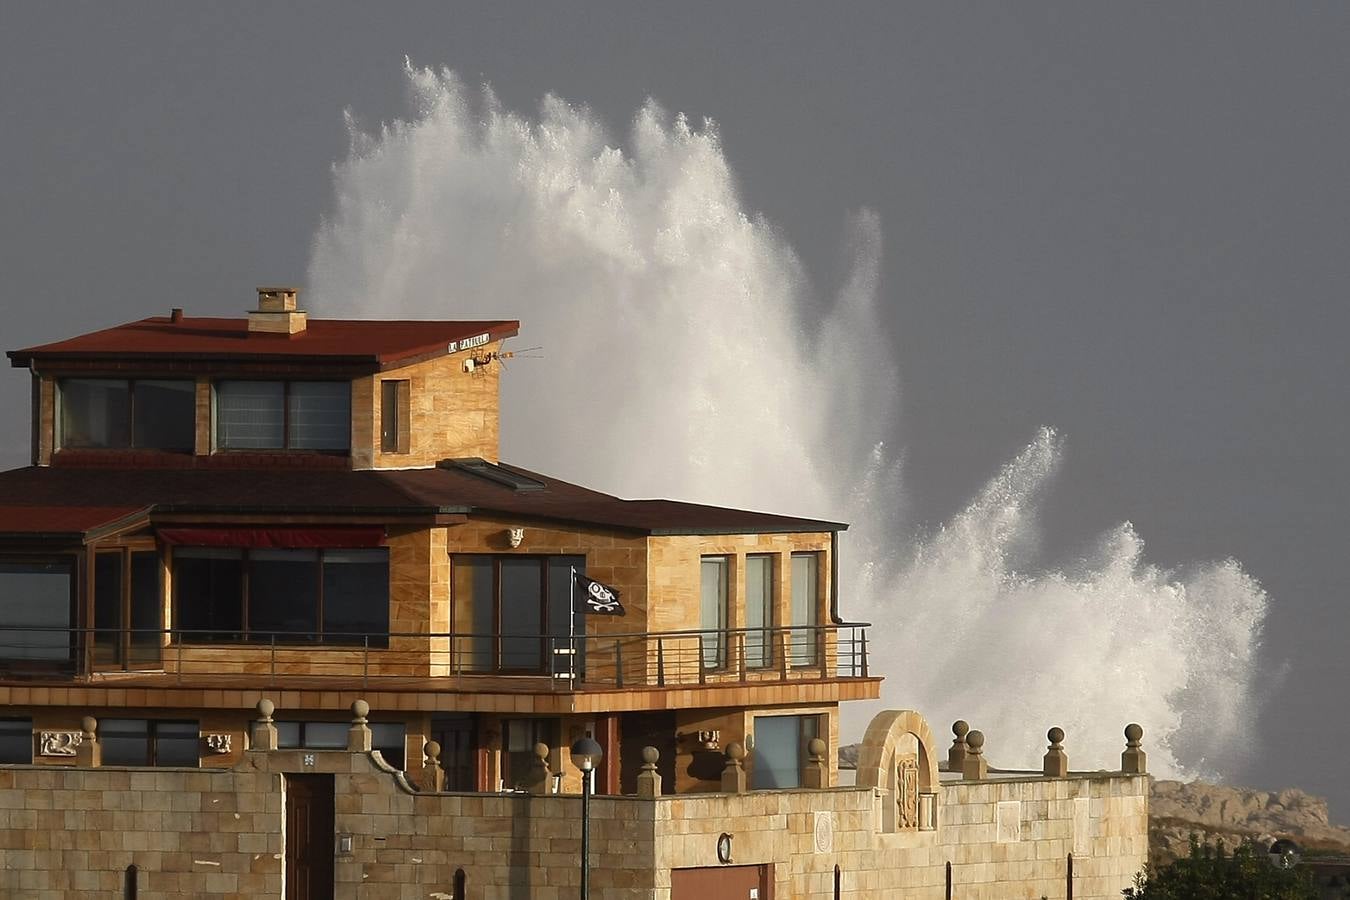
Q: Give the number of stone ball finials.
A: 12